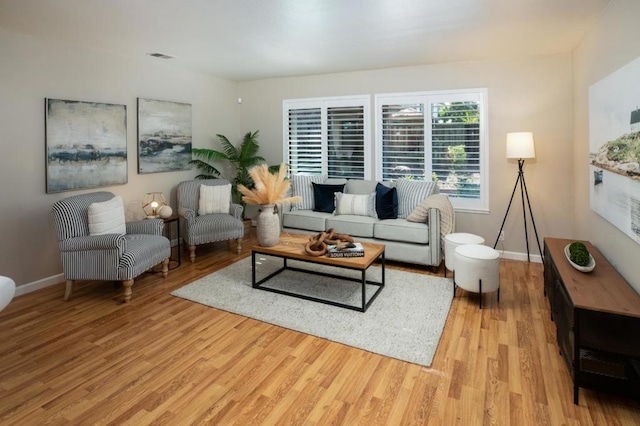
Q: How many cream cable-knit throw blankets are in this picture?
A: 1